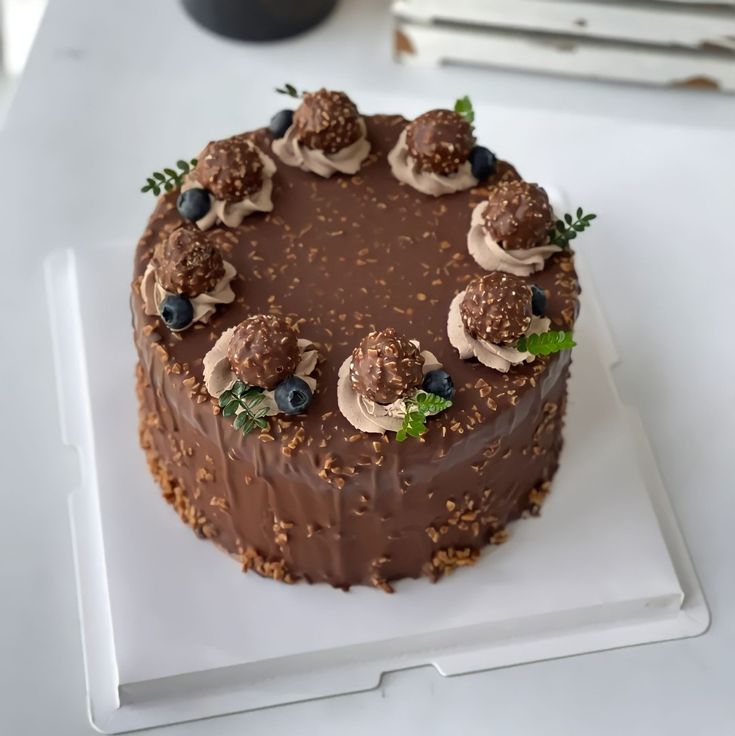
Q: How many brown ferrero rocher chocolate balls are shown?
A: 8